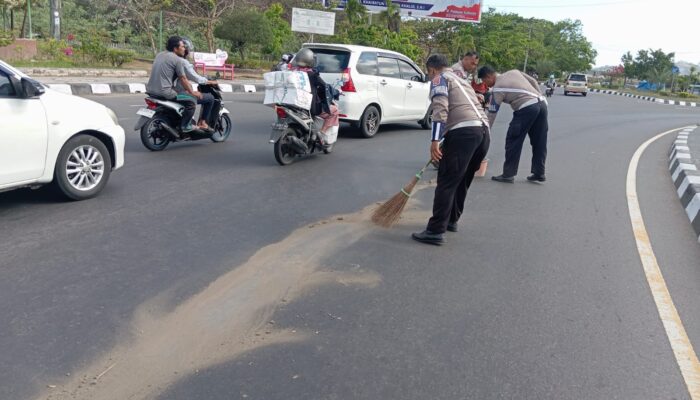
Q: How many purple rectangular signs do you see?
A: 0